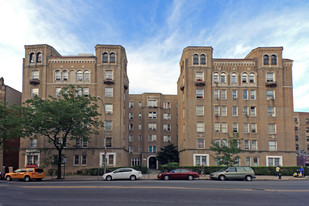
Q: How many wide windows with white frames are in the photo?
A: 4